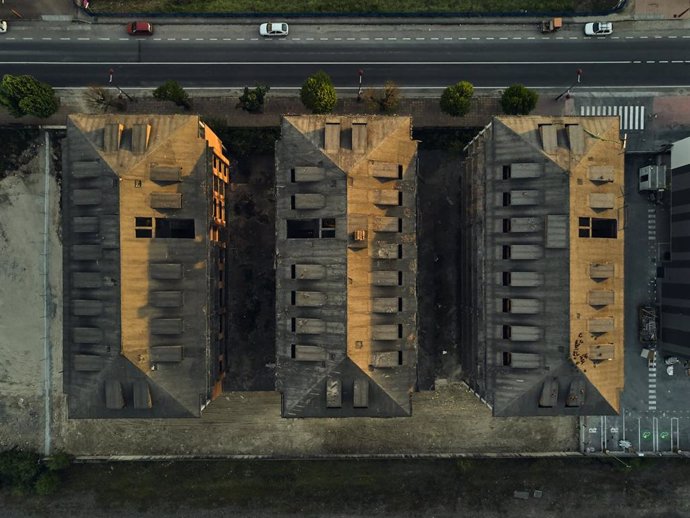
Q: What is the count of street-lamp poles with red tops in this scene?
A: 3